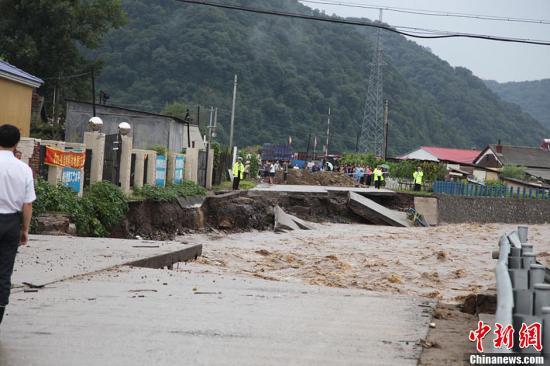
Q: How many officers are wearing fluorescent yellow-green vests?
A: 3